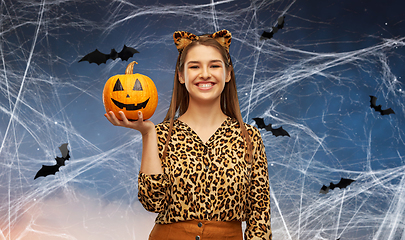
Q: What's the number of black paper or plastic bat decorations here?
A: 6